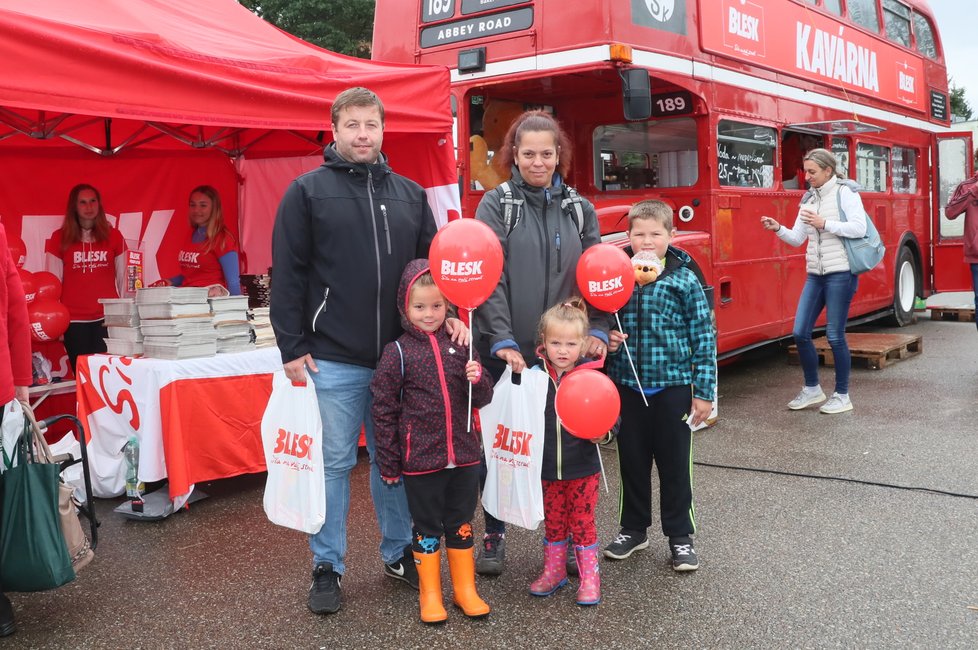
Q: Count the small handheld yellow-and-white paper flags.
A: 0